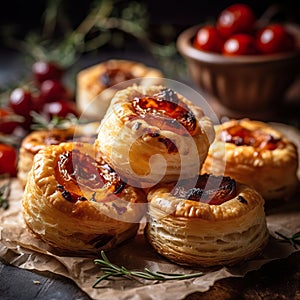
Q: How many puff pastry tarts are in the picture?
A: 6